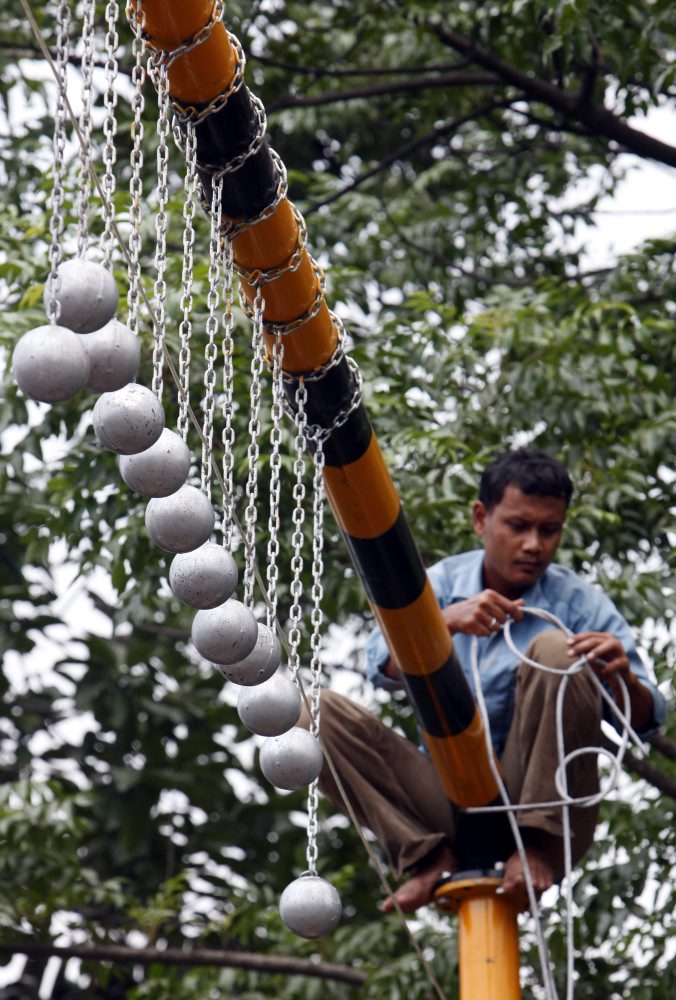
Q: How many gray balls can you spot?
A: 12